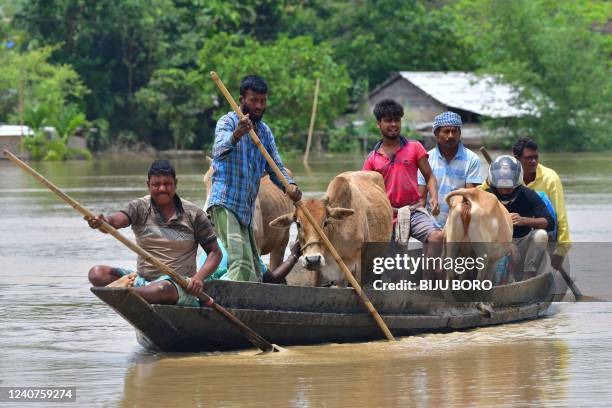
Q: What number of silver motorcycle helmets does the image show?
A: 1